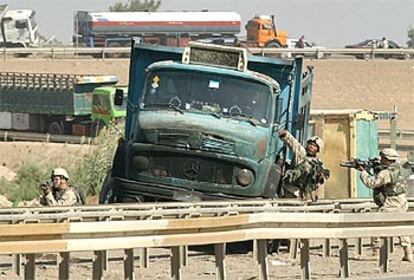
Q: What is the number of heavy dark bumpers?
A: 1